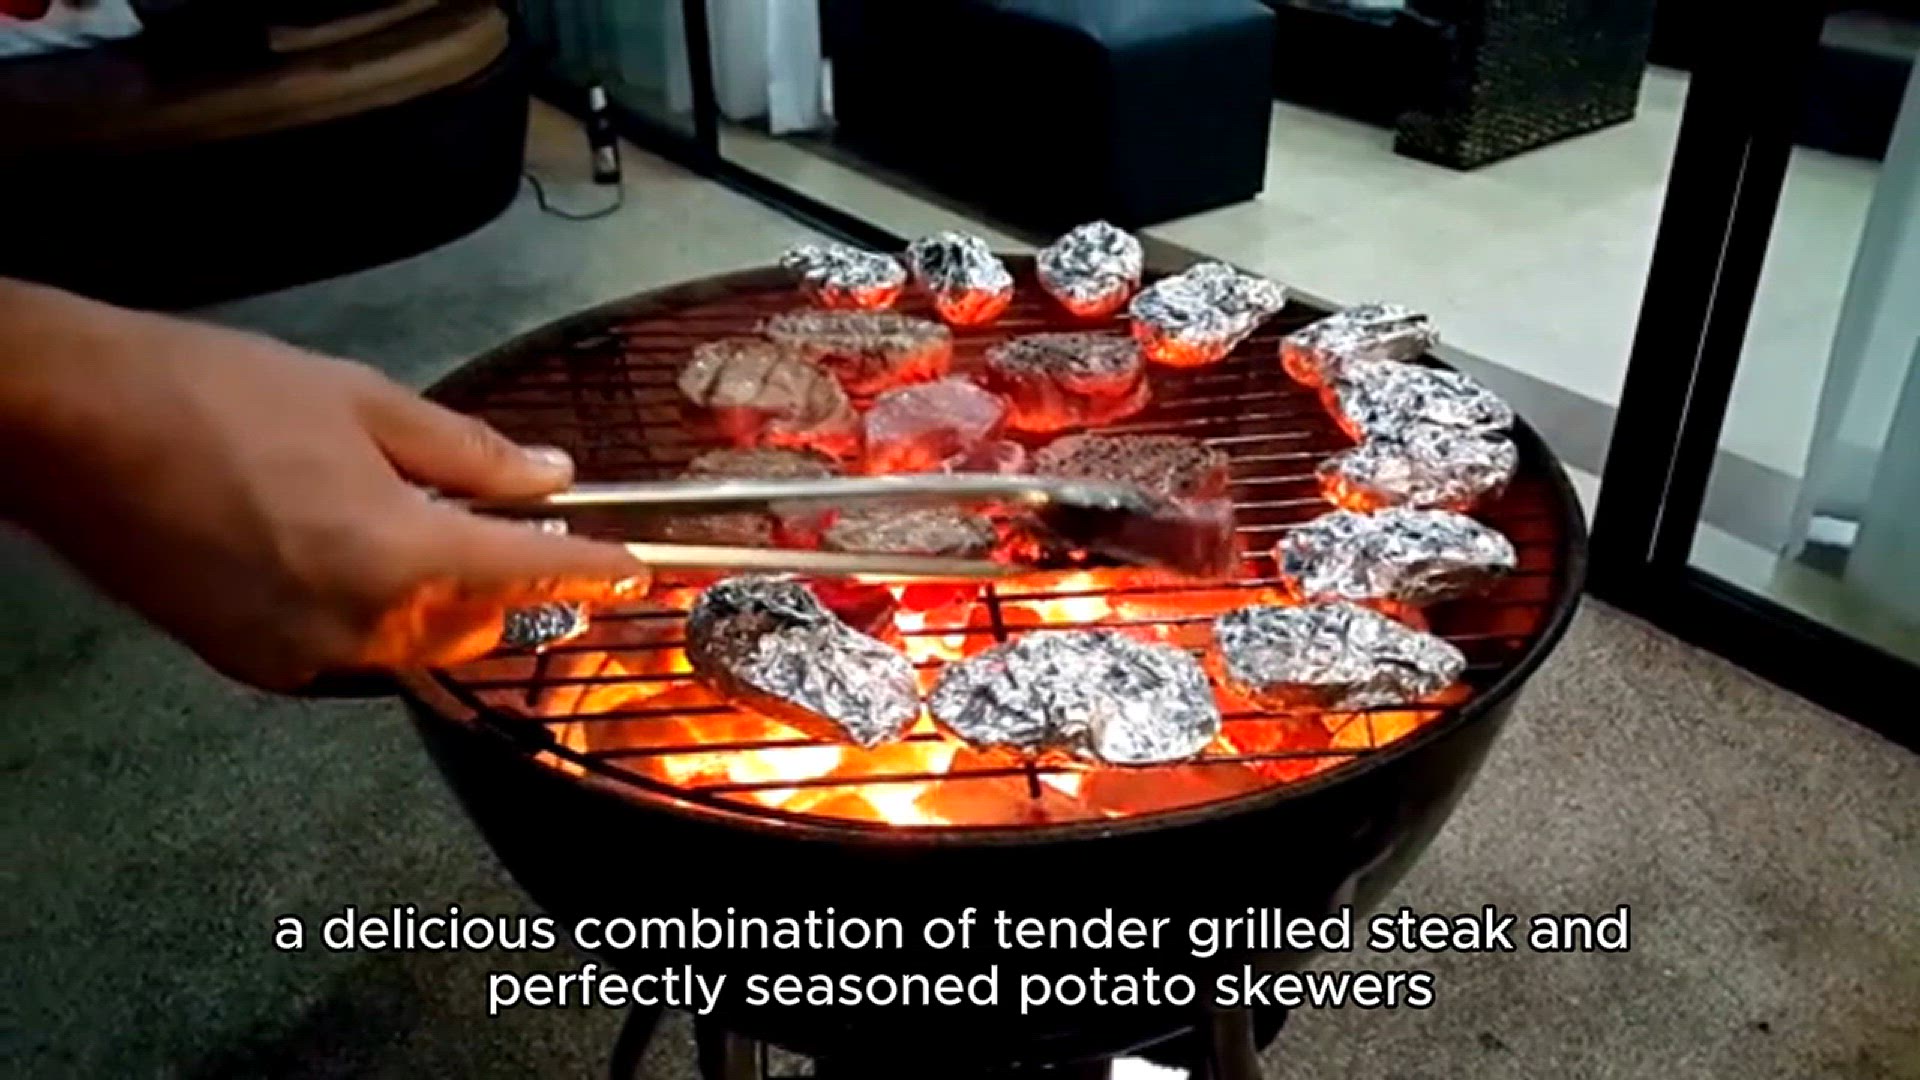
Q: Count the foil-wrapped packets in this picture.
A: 12